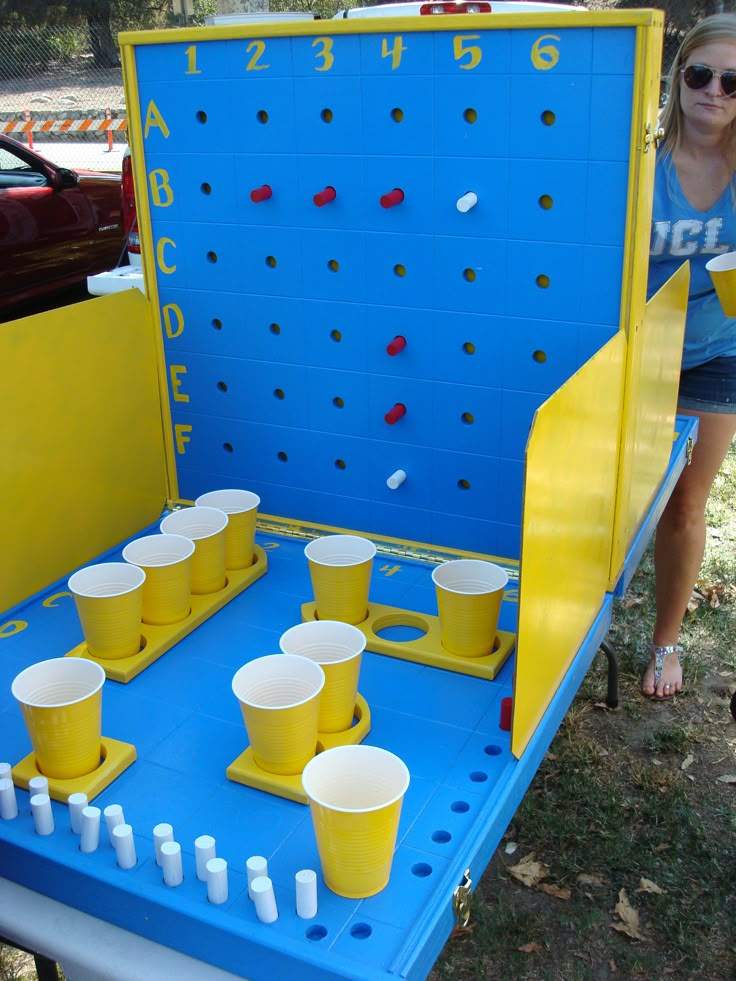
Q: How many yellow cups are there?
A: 11